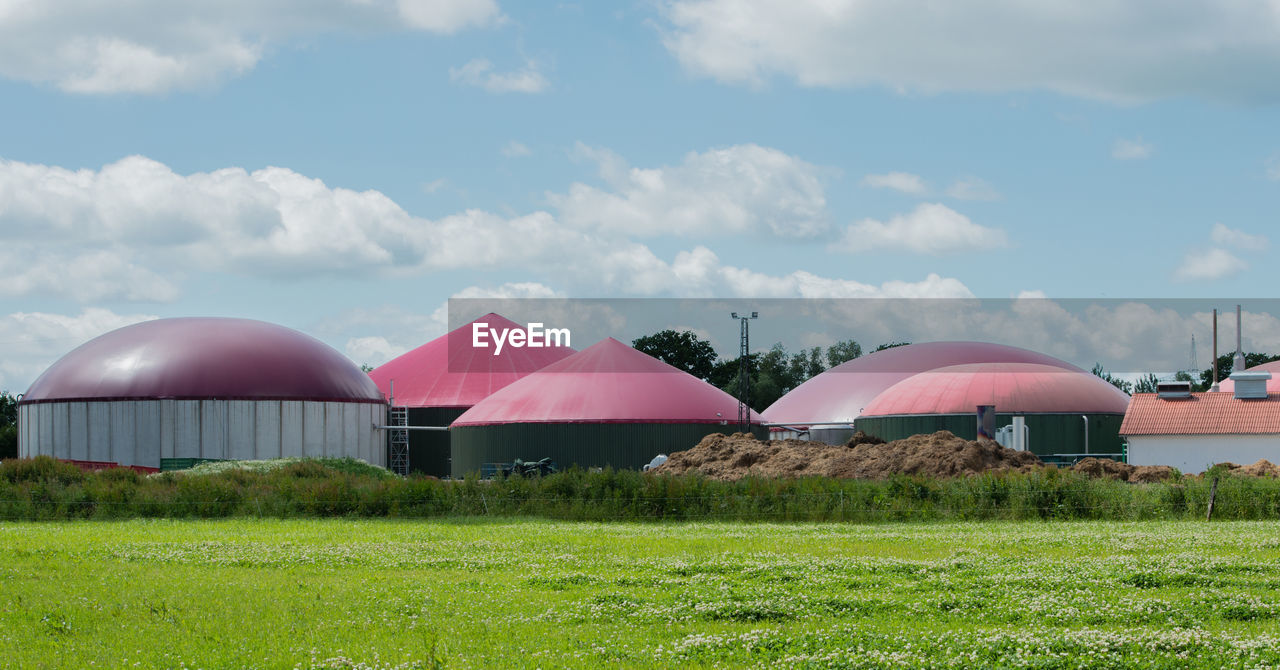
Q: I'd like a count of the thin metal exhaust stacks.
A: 2